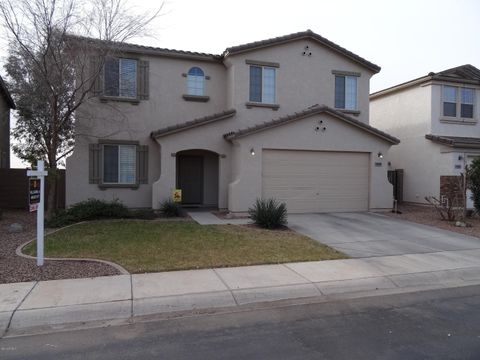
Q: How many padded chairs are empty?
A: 0